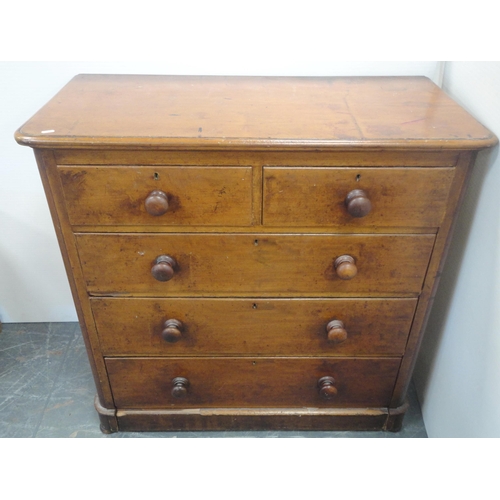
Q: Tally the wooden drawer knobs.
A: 8